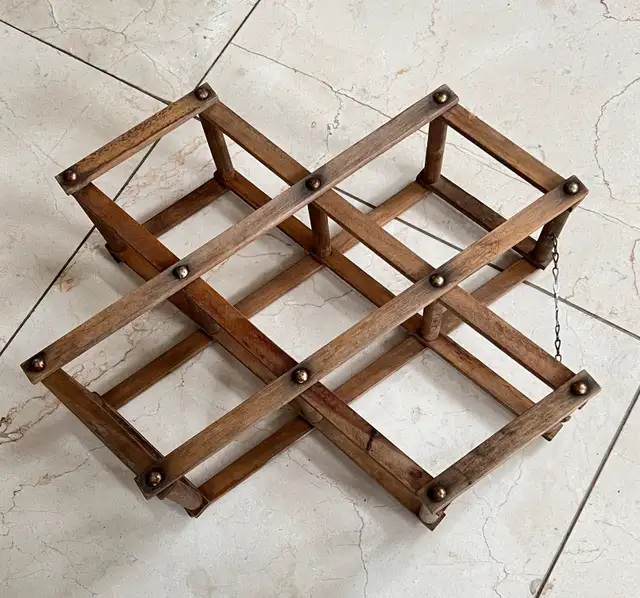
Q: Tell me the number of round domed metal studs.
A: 12